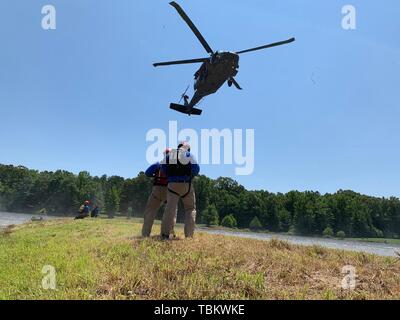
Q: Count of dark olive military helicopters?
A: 1